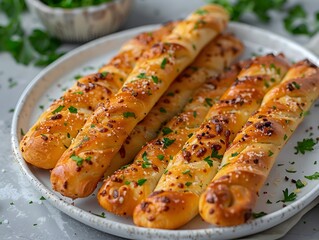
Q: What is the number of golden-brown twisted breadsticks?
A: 6